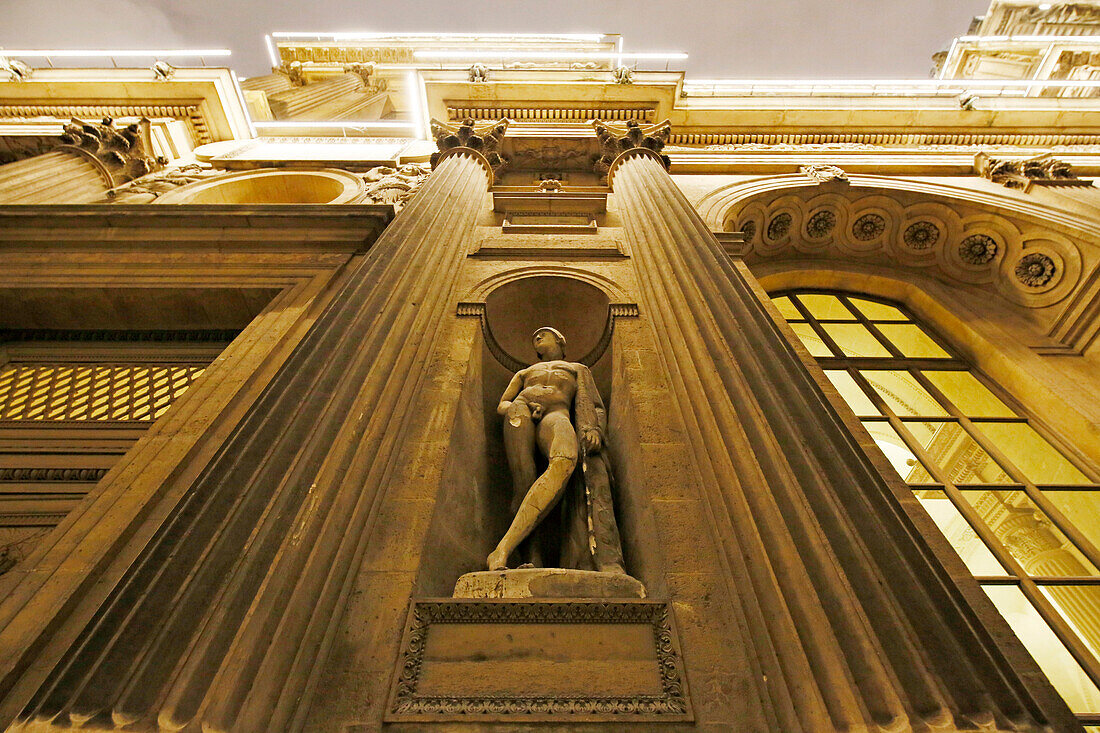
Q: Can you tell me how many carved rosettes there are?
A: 7